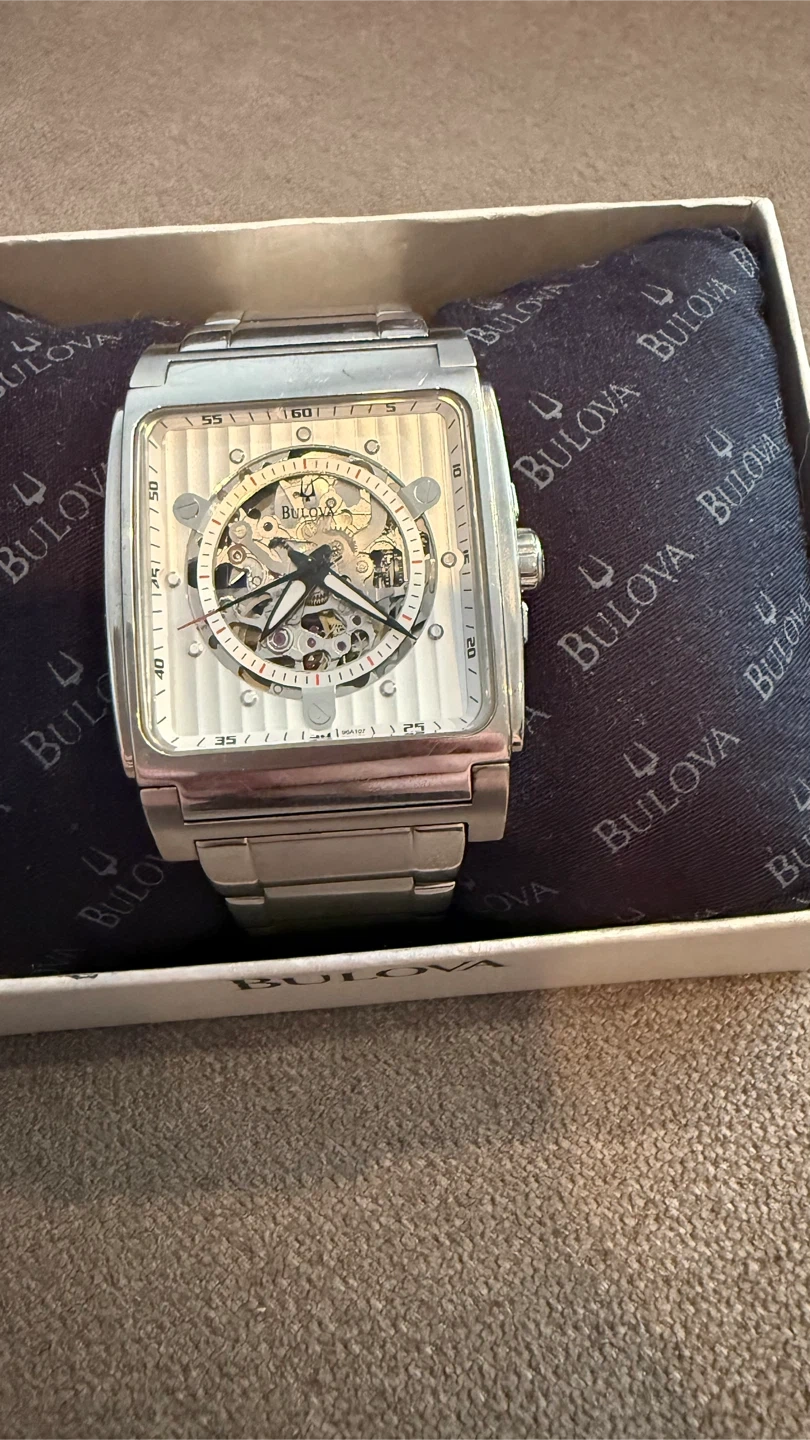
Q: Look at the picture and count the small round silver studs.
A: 9